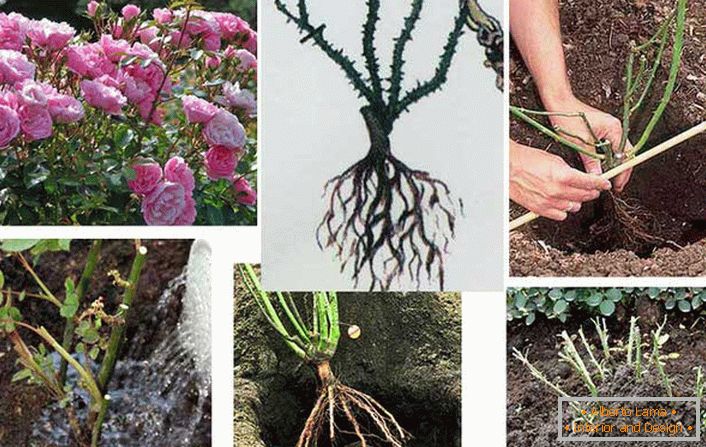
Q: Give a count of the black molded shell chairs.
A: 0